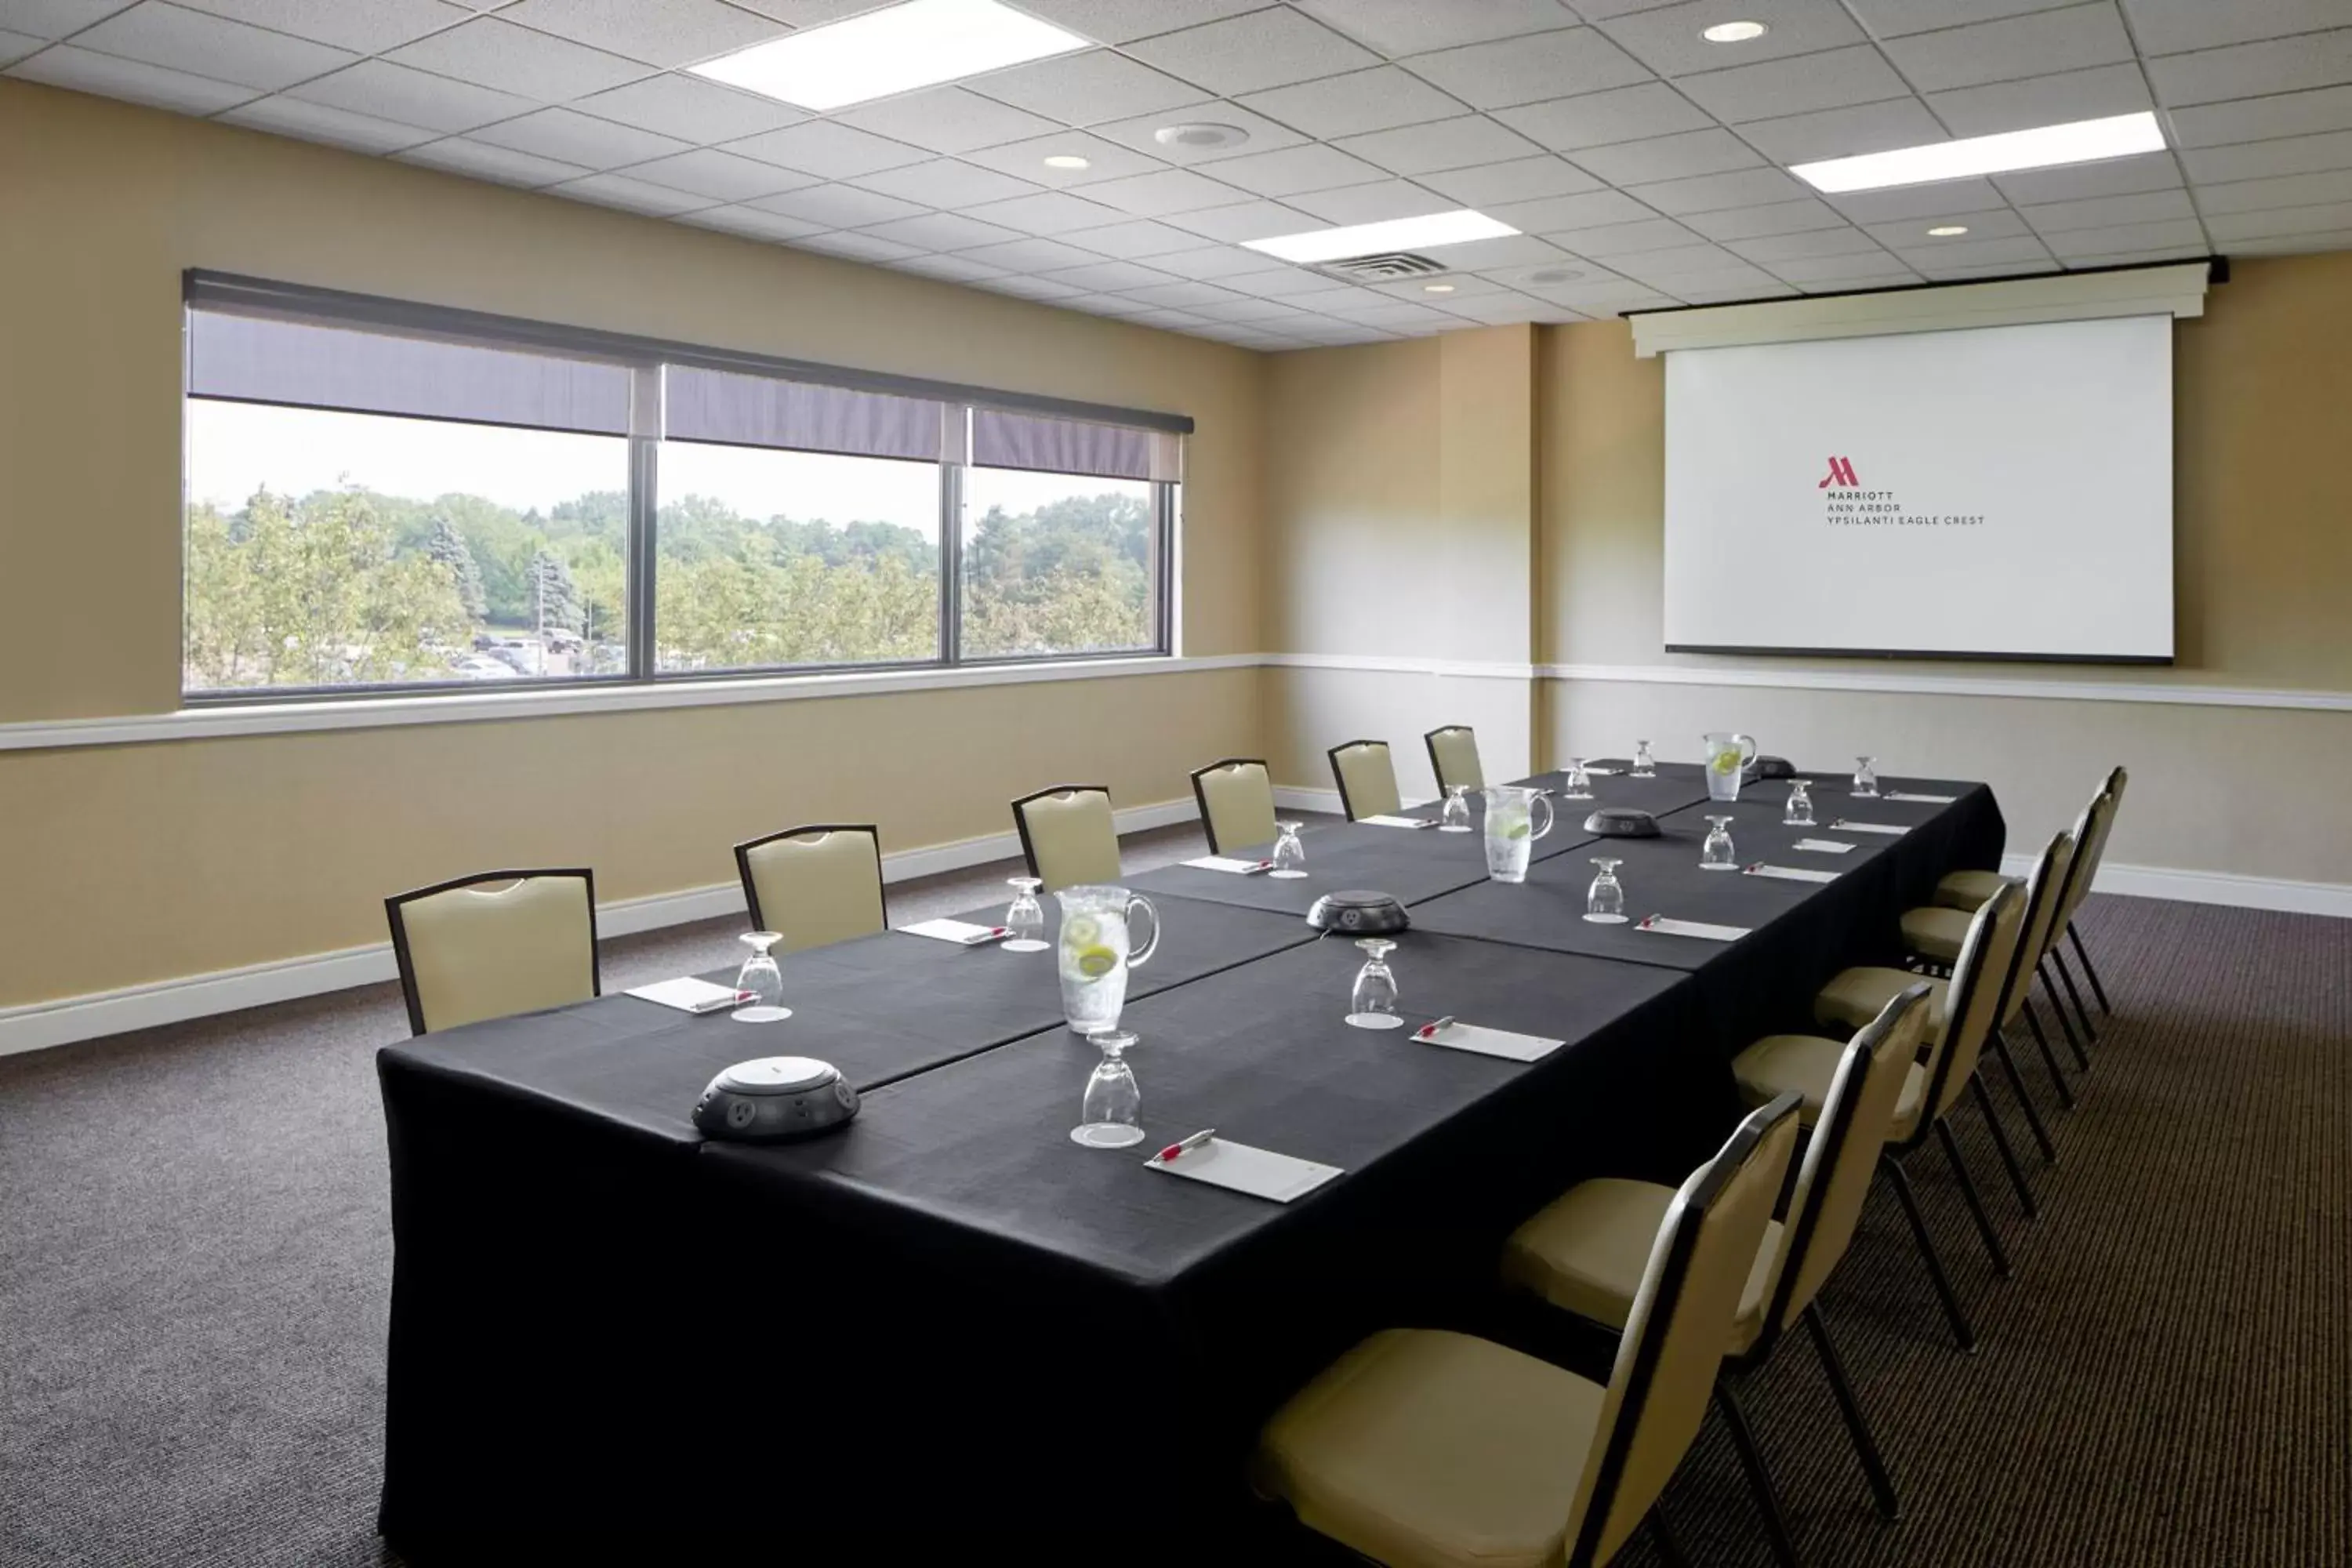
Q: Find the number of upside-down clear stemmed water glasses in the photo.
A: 12